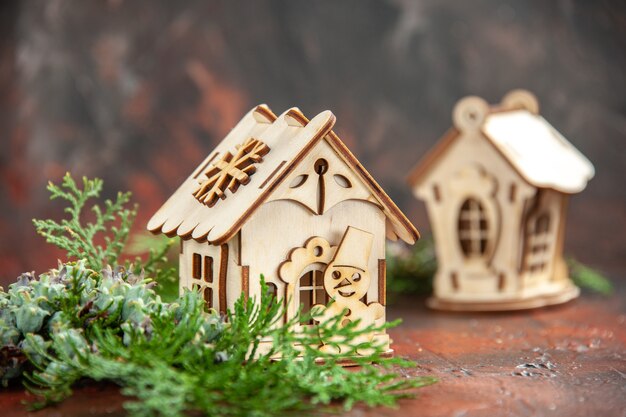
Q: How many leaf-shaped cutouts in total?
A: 2